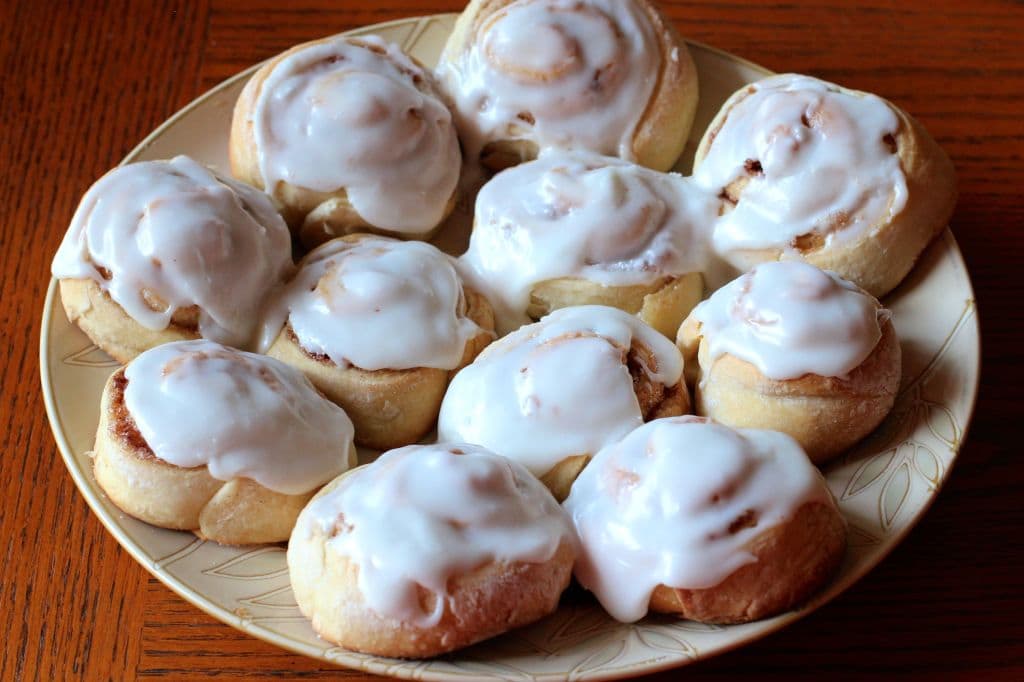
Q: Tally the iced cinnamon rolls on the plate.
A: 11